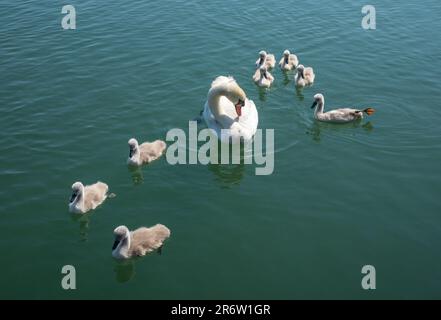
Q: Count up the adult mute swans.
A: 1